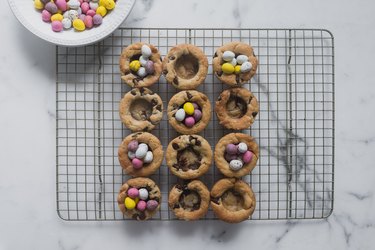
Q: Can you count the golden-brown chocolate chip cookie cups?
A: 12